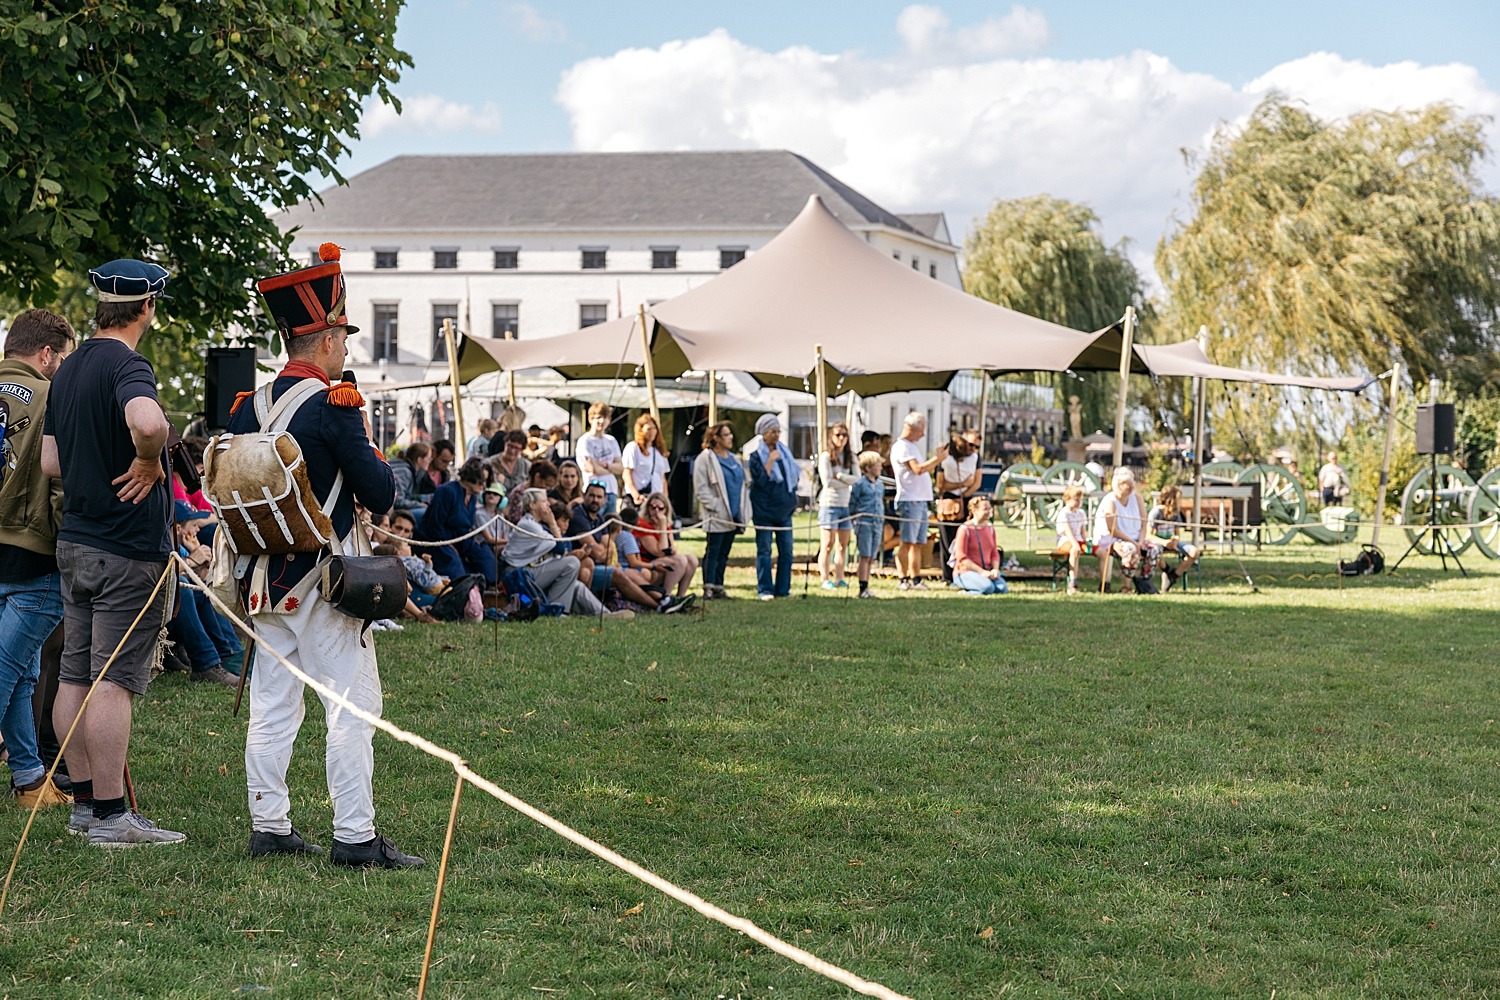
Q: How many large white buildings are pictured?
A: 1